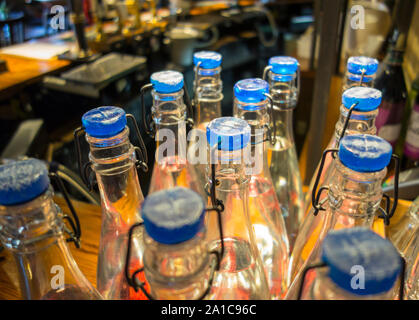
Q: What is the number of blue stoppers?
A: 12